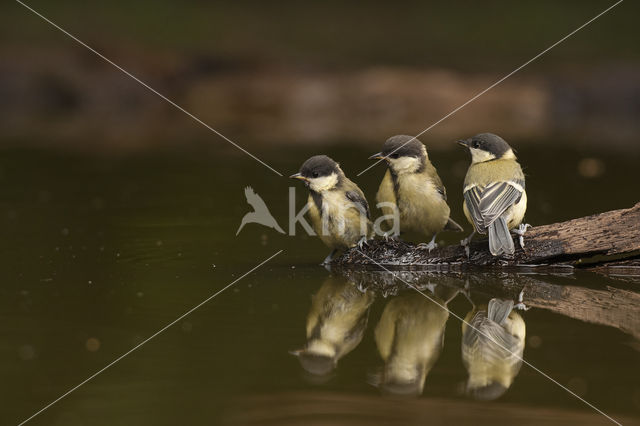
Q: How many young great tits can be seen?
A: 3